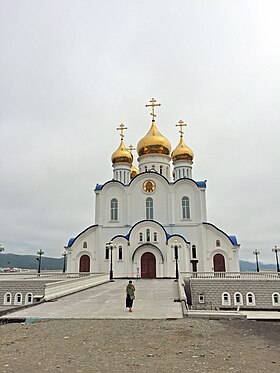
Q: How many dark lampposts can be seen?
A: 6